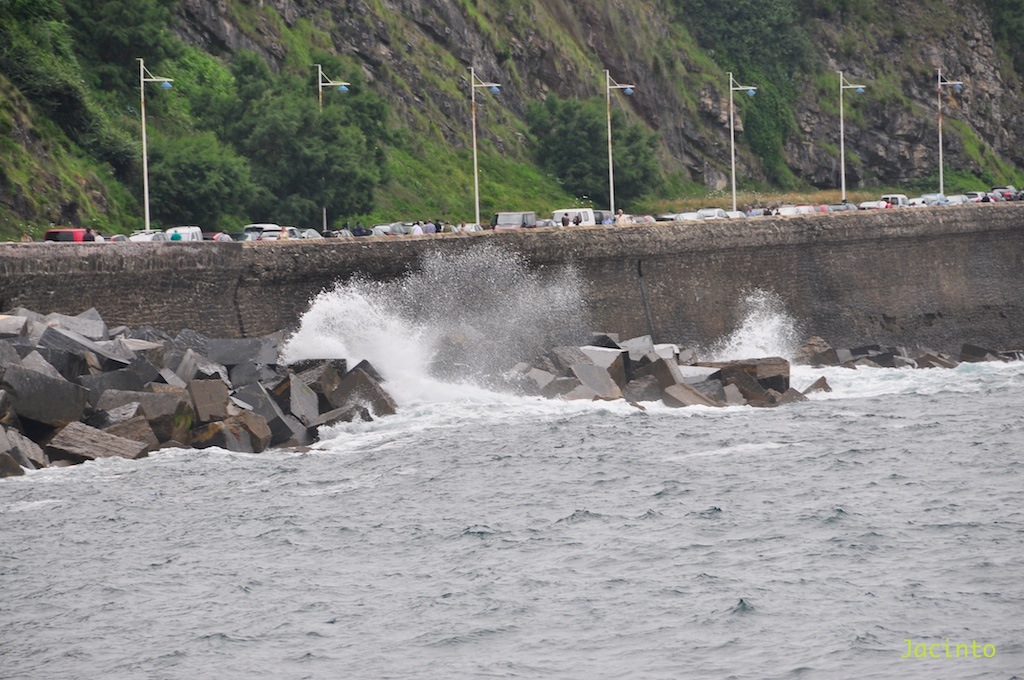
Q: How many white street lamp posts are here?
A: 7